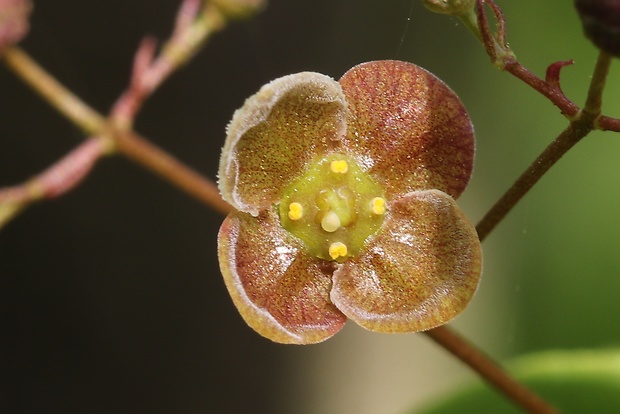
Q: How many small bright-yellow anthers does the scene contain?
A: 4